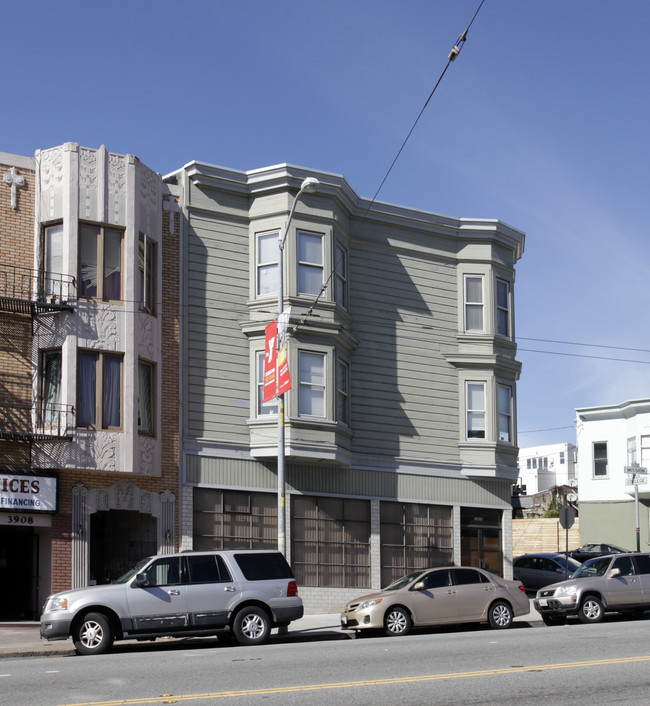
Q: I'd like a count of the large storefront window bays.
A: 3